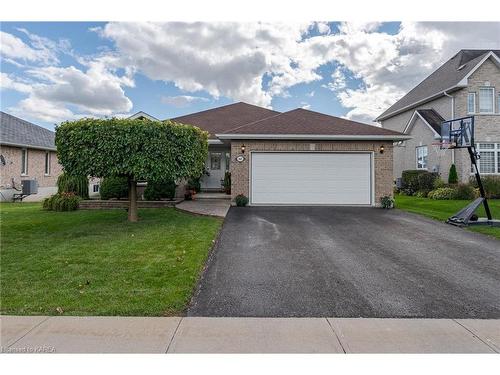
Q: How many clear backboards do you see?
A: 1